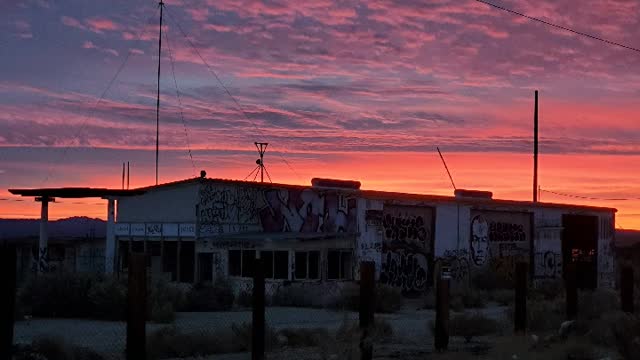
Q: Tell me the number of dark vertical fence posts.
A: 8